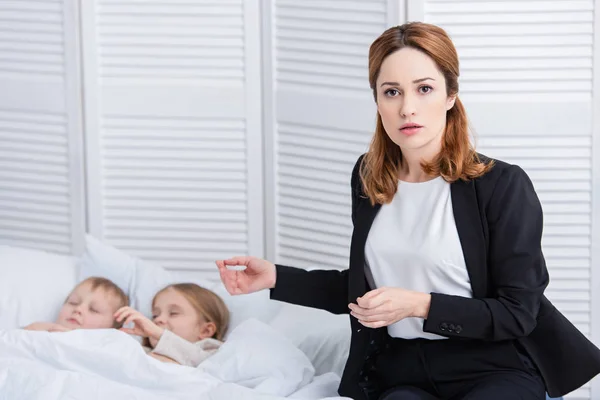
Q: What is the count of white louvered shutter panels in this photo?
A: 4